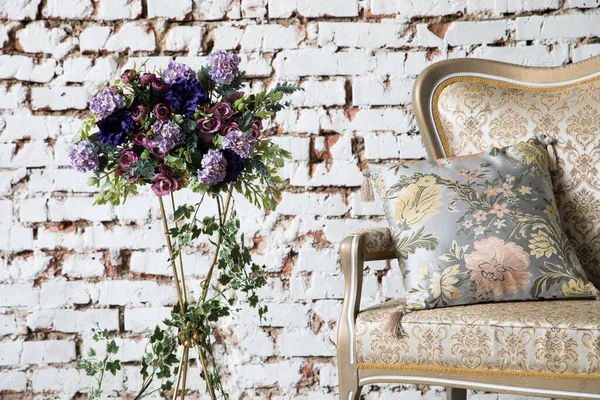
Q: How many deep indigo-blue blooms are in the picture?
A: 3